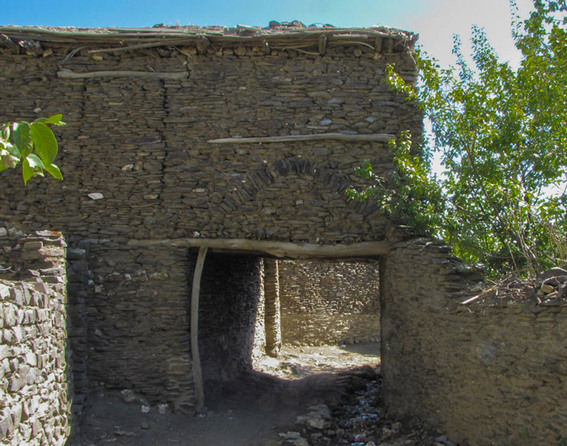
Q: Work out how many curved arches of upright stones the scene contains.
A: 1